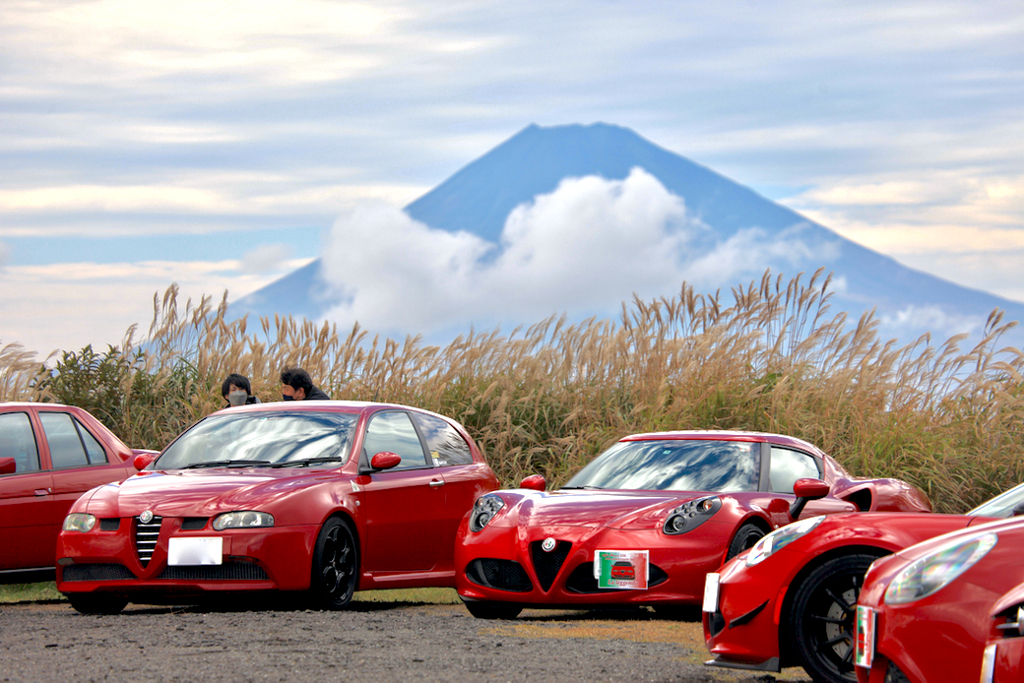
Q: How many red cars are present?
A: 6